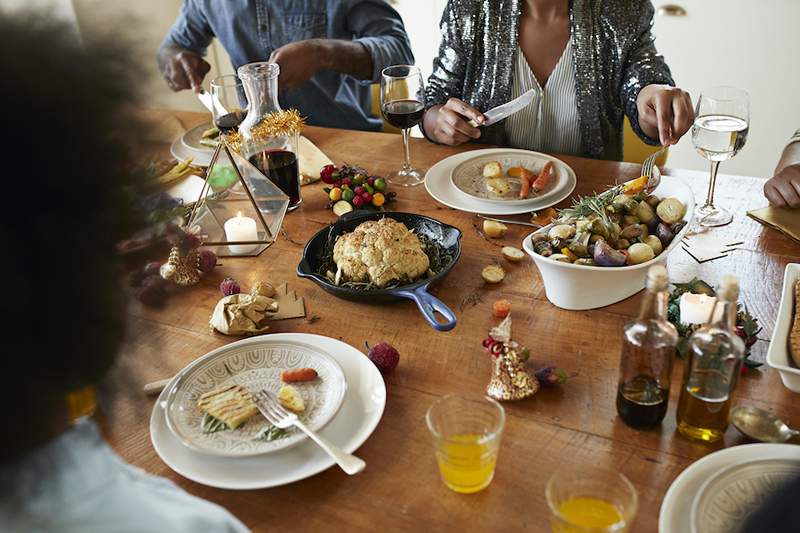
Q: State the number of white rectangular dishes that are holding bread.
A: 1